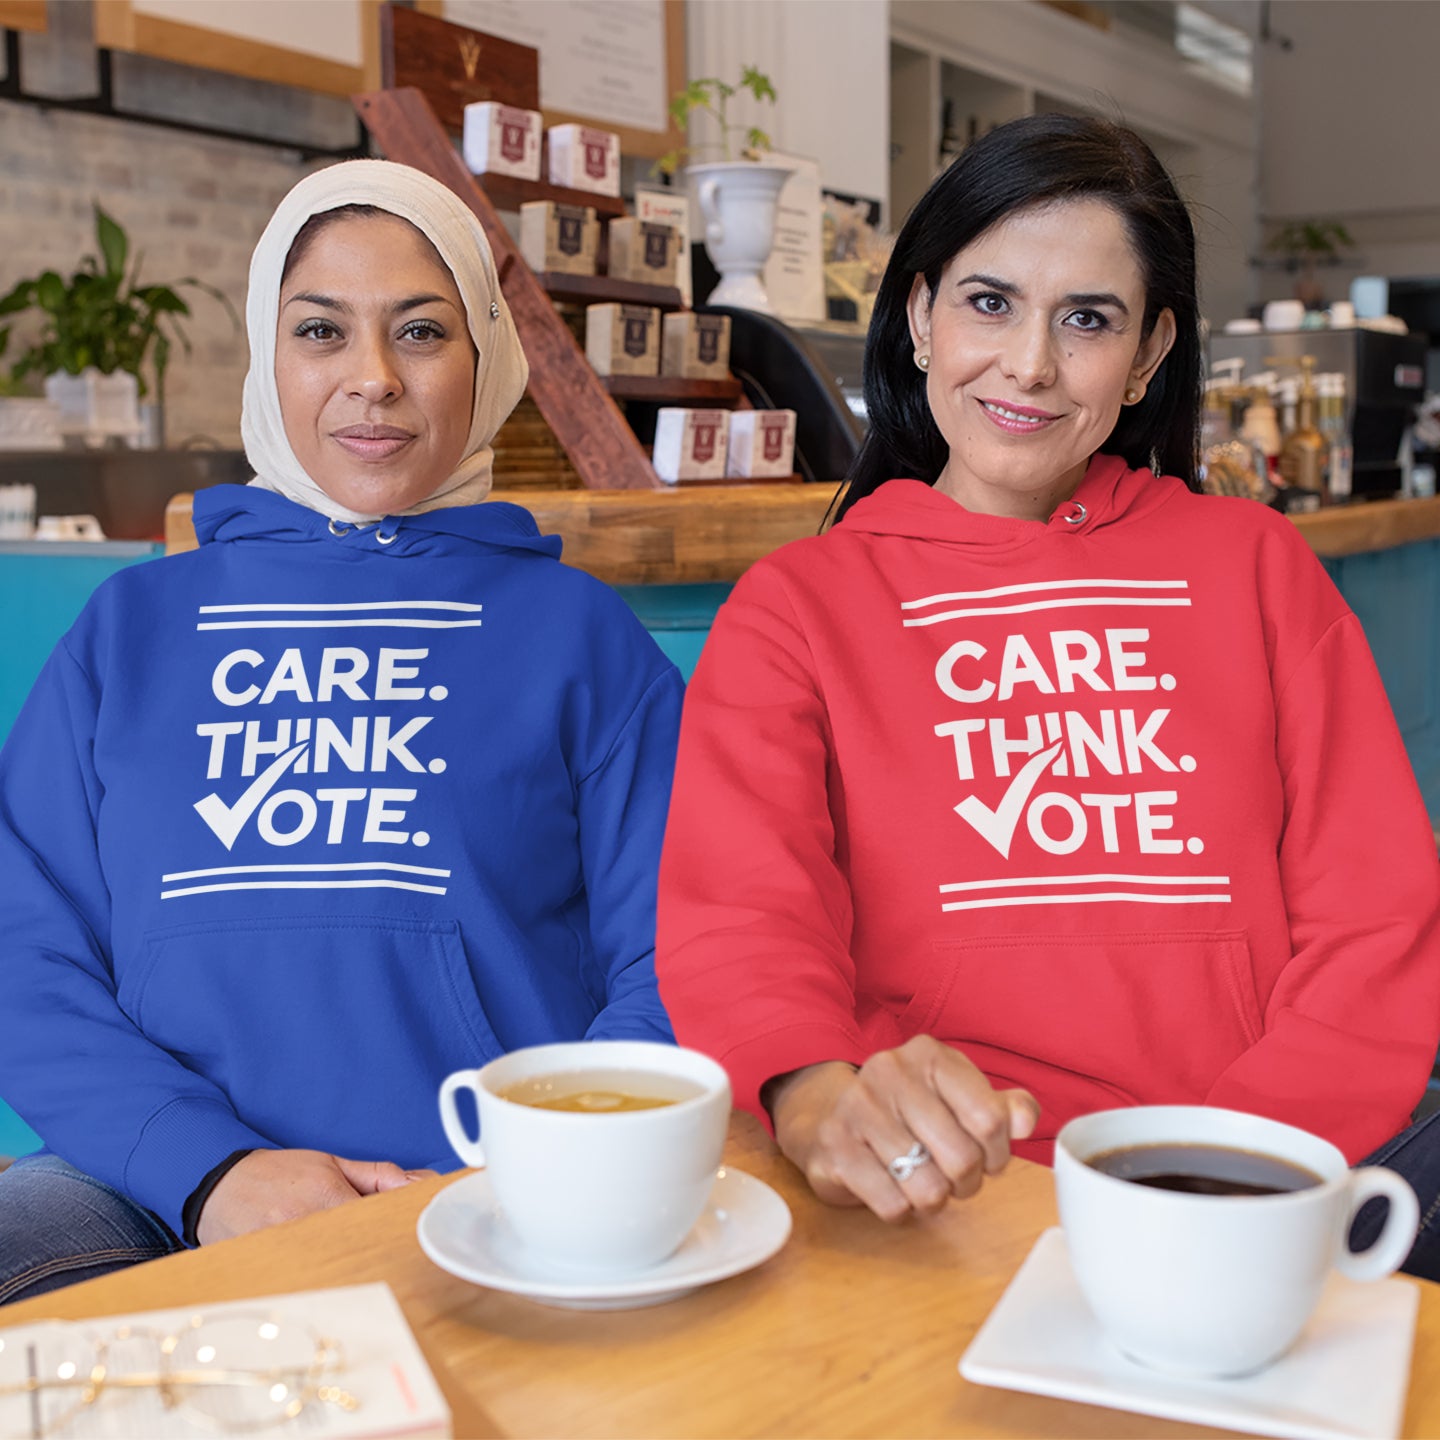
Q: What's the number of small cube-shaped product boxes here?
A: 8